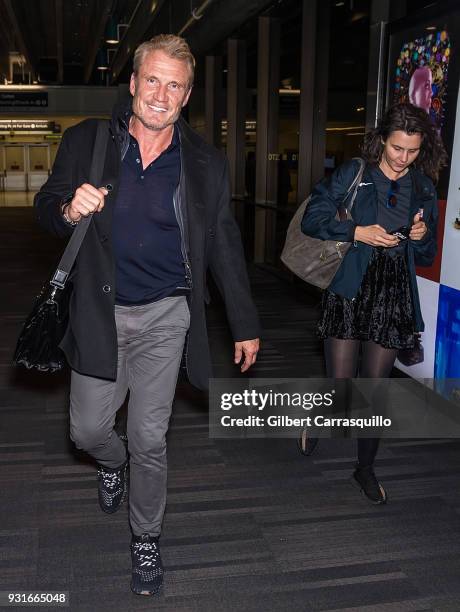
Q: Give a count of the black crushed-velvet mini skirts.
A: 1